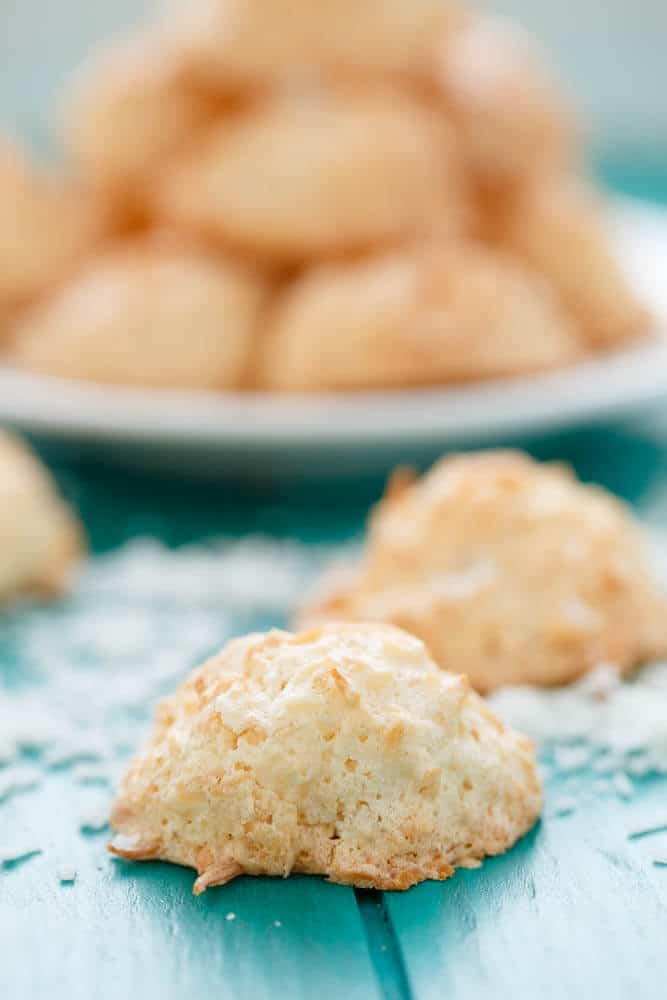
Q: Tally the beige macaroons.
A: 11